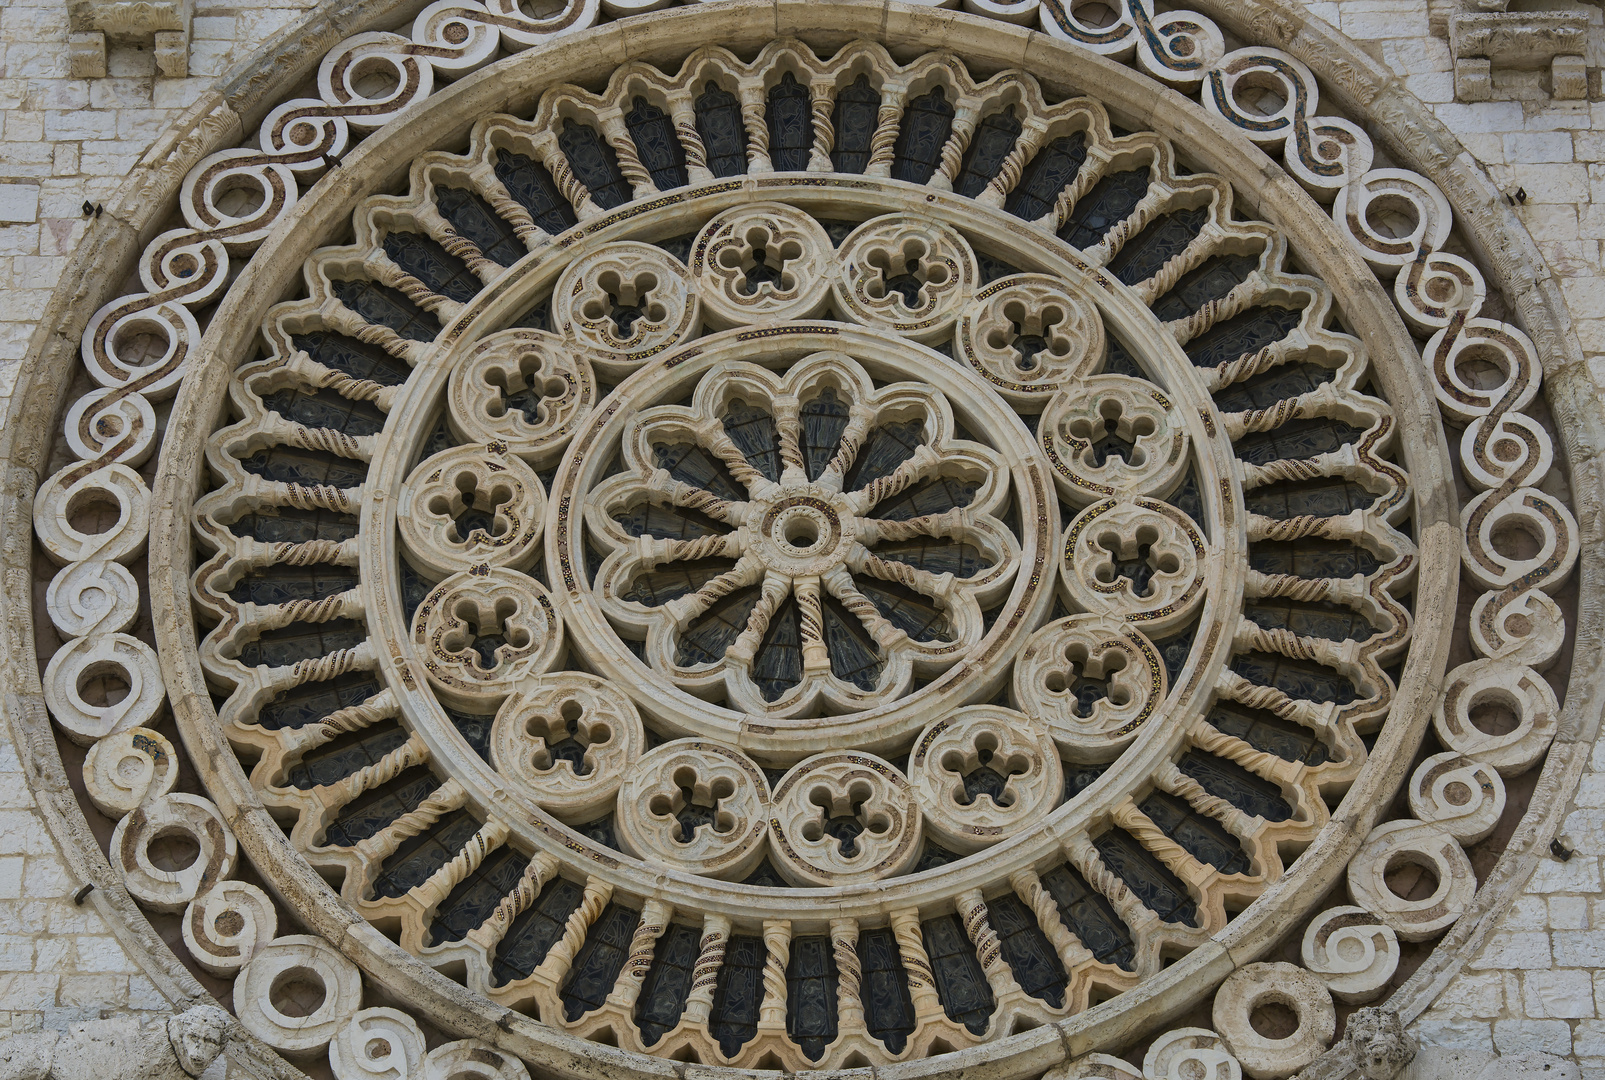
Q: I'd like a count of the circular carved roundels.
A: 14